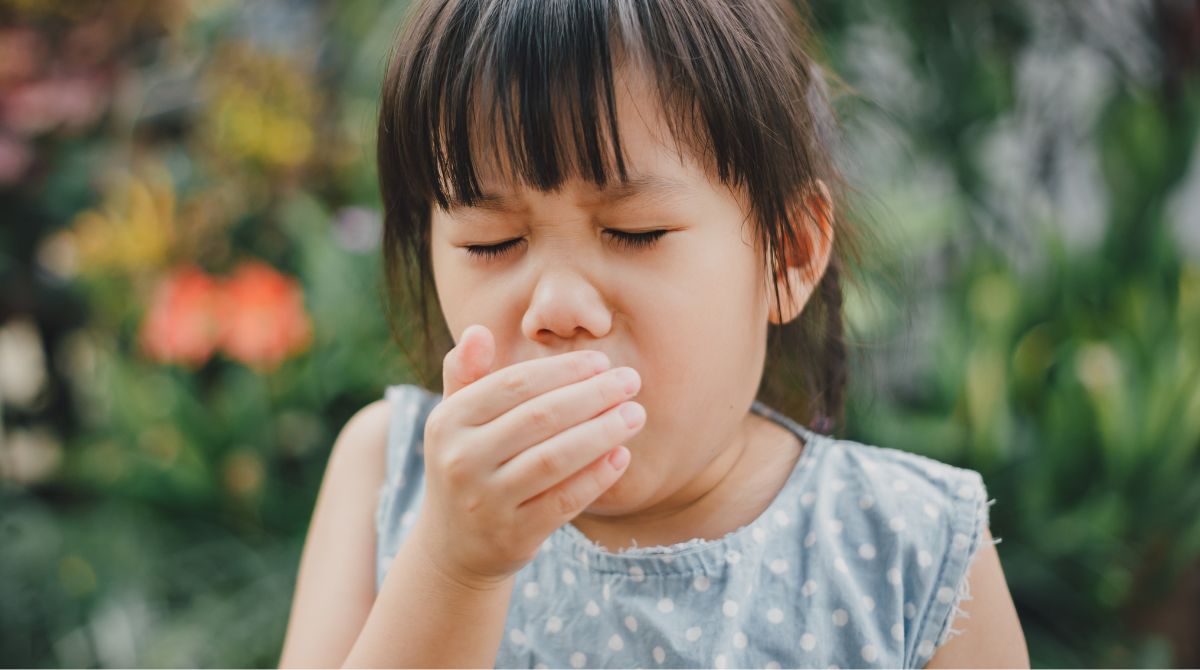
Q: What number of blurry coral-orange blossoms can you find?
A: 2